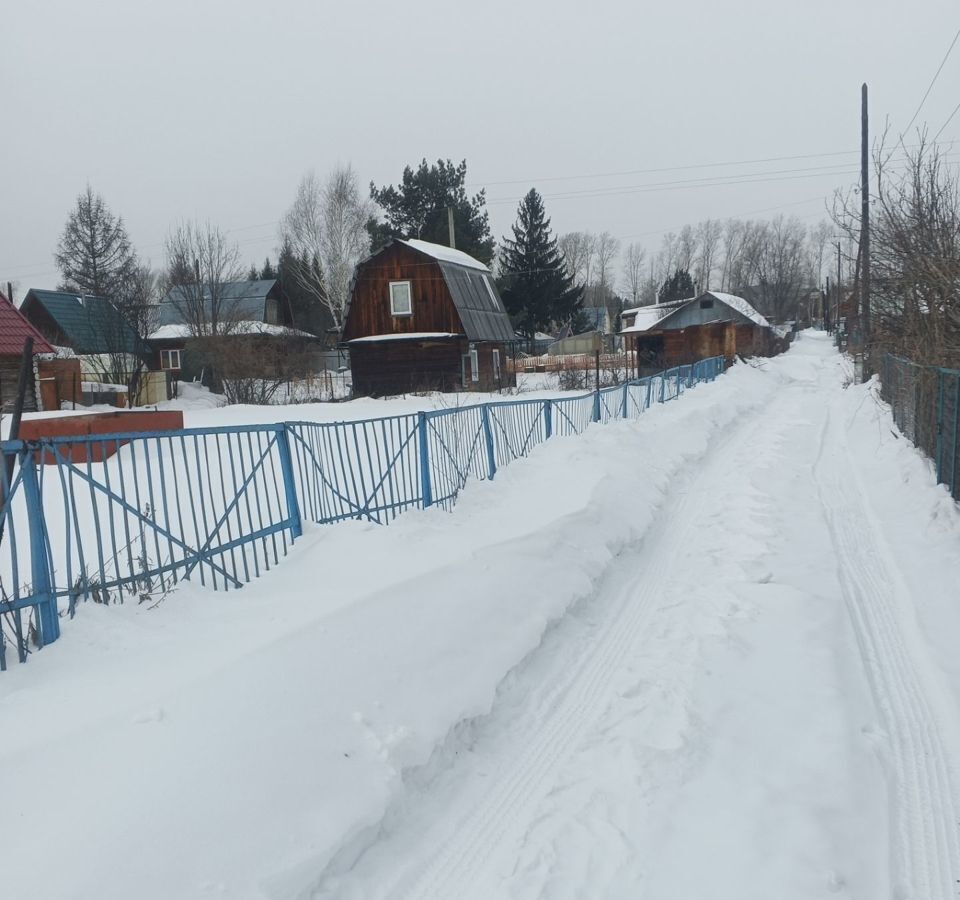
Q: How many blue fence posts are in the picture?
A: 15